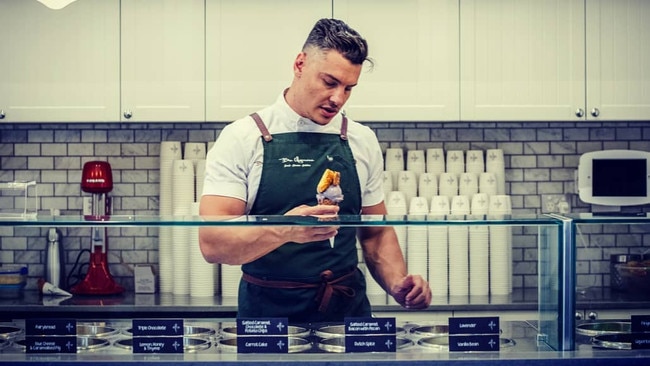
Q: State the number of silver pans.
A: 14